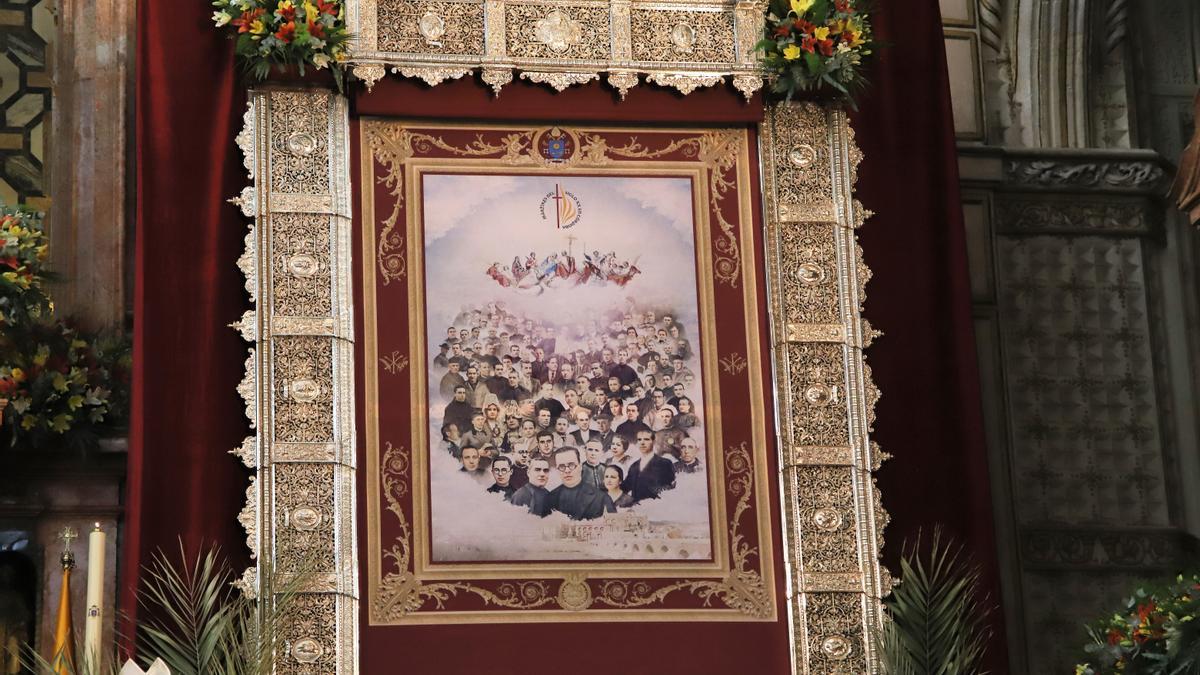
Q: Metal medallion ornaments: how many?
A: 13